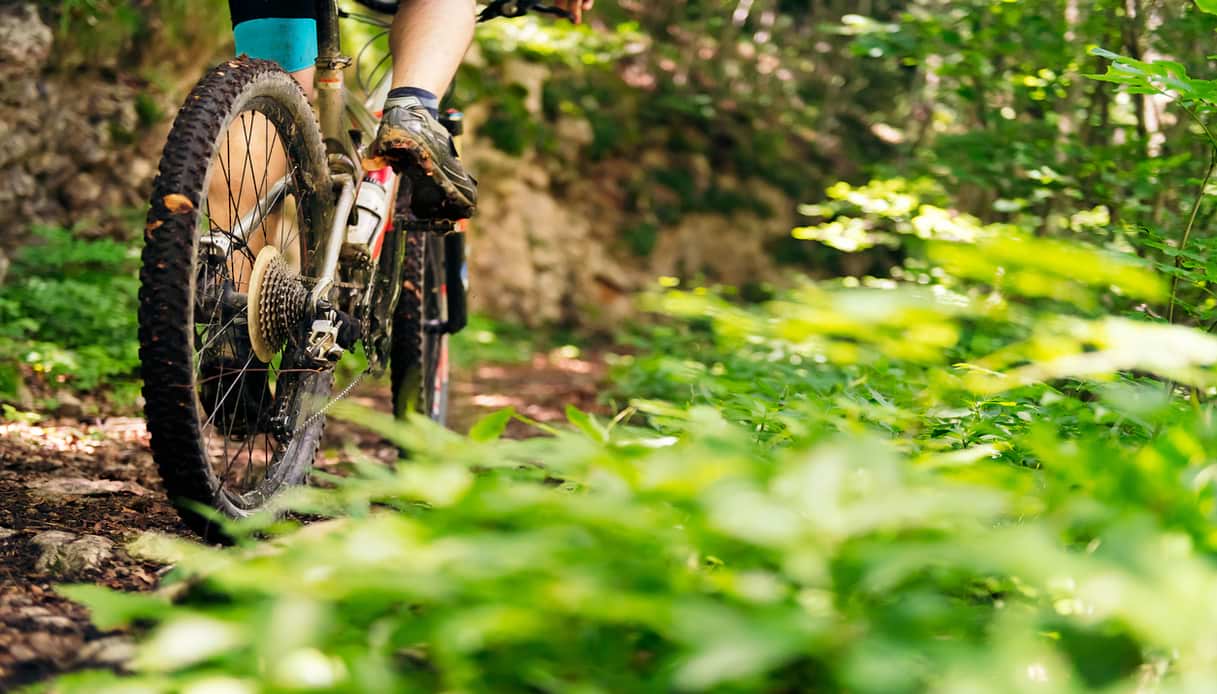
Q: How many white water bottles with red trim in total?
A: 1